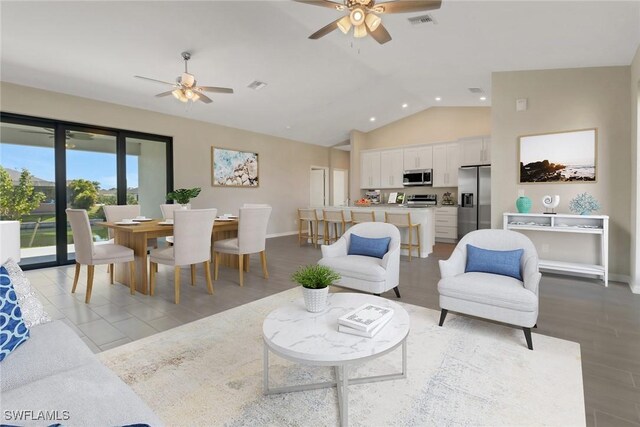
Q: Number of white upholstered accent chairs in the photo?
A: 2